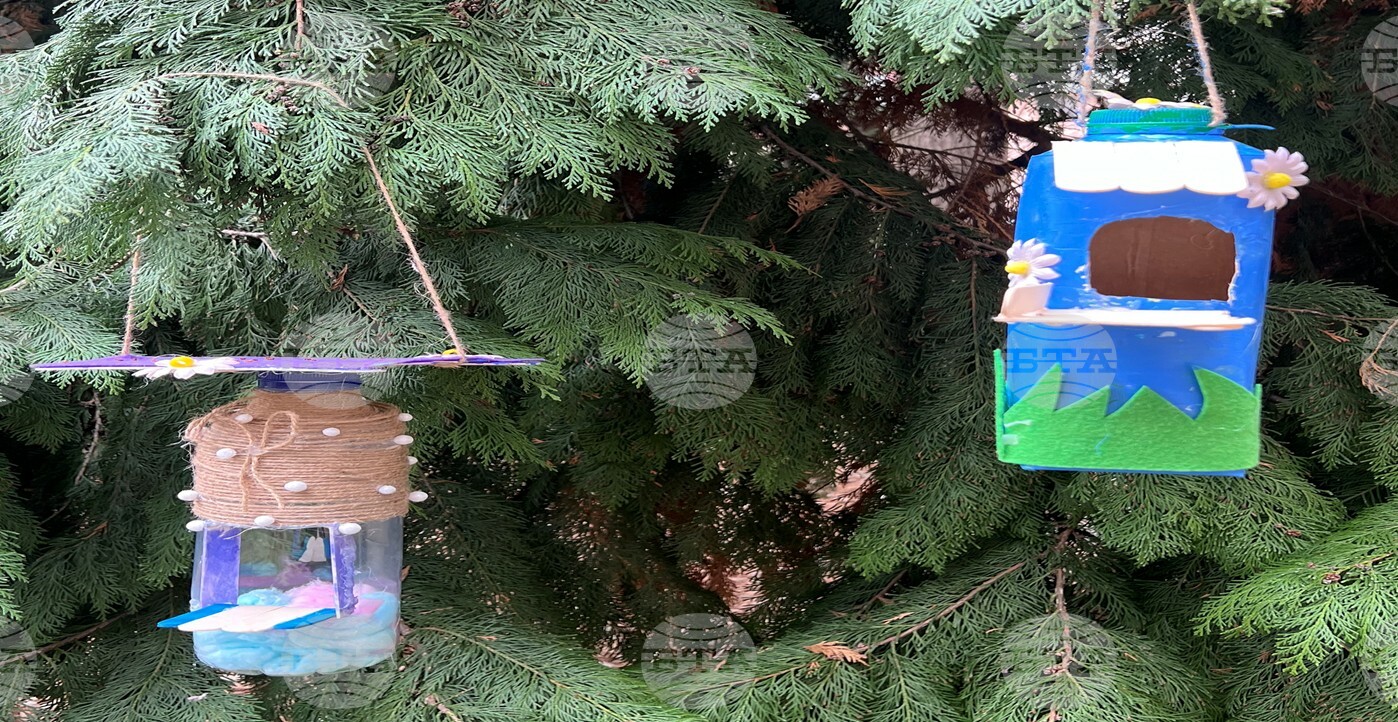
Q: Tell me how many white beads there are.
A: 13